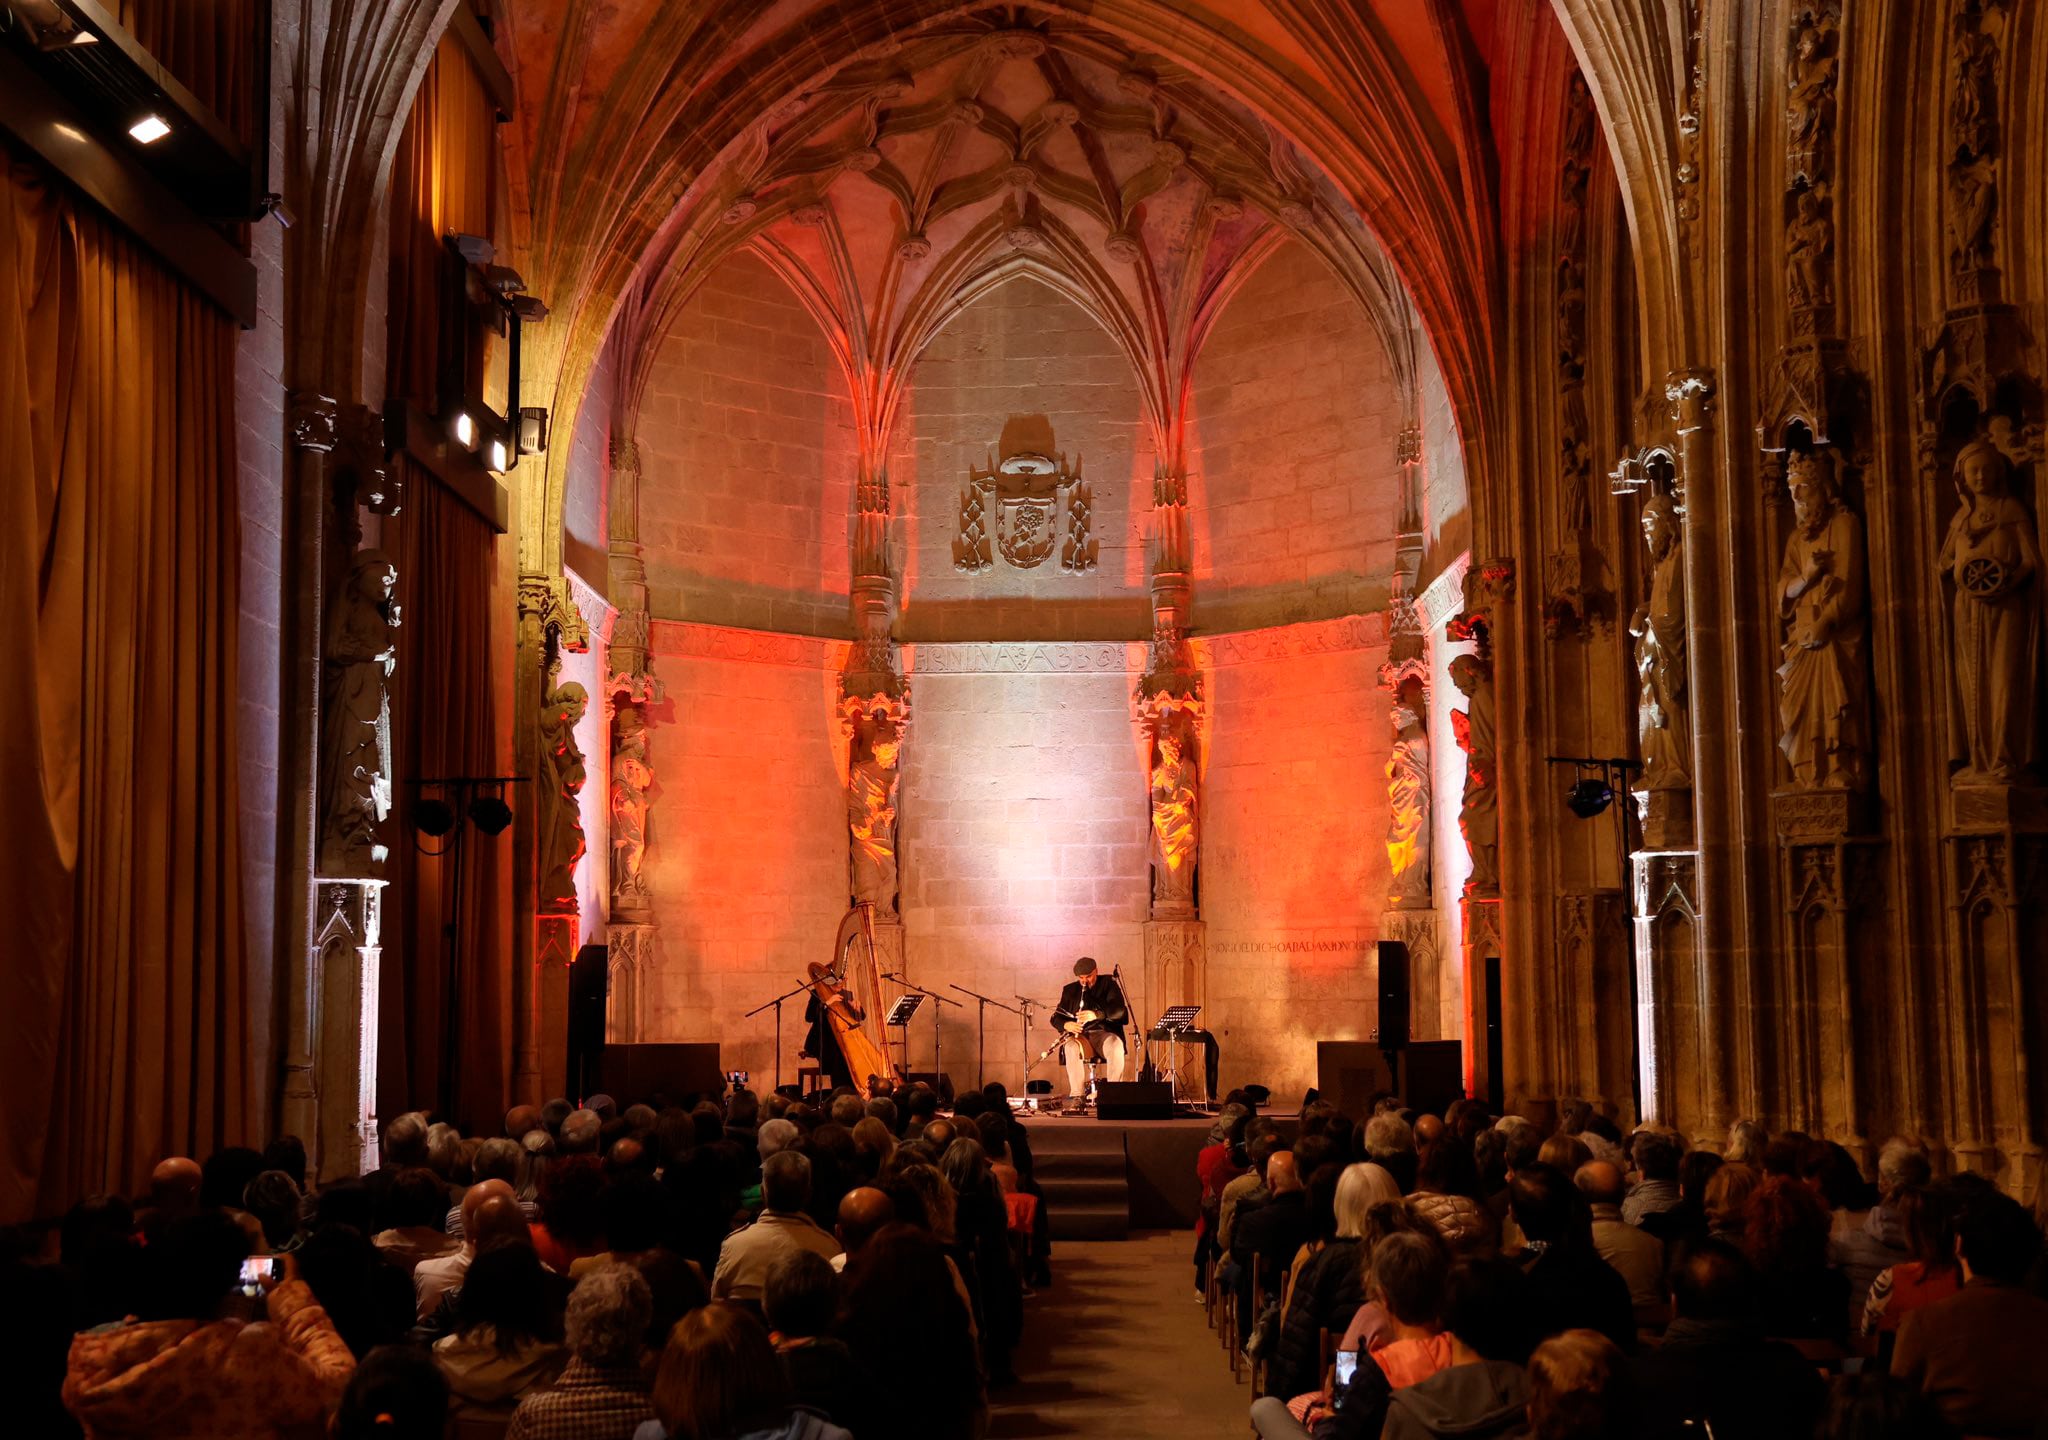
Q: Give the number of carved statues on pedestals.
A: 10